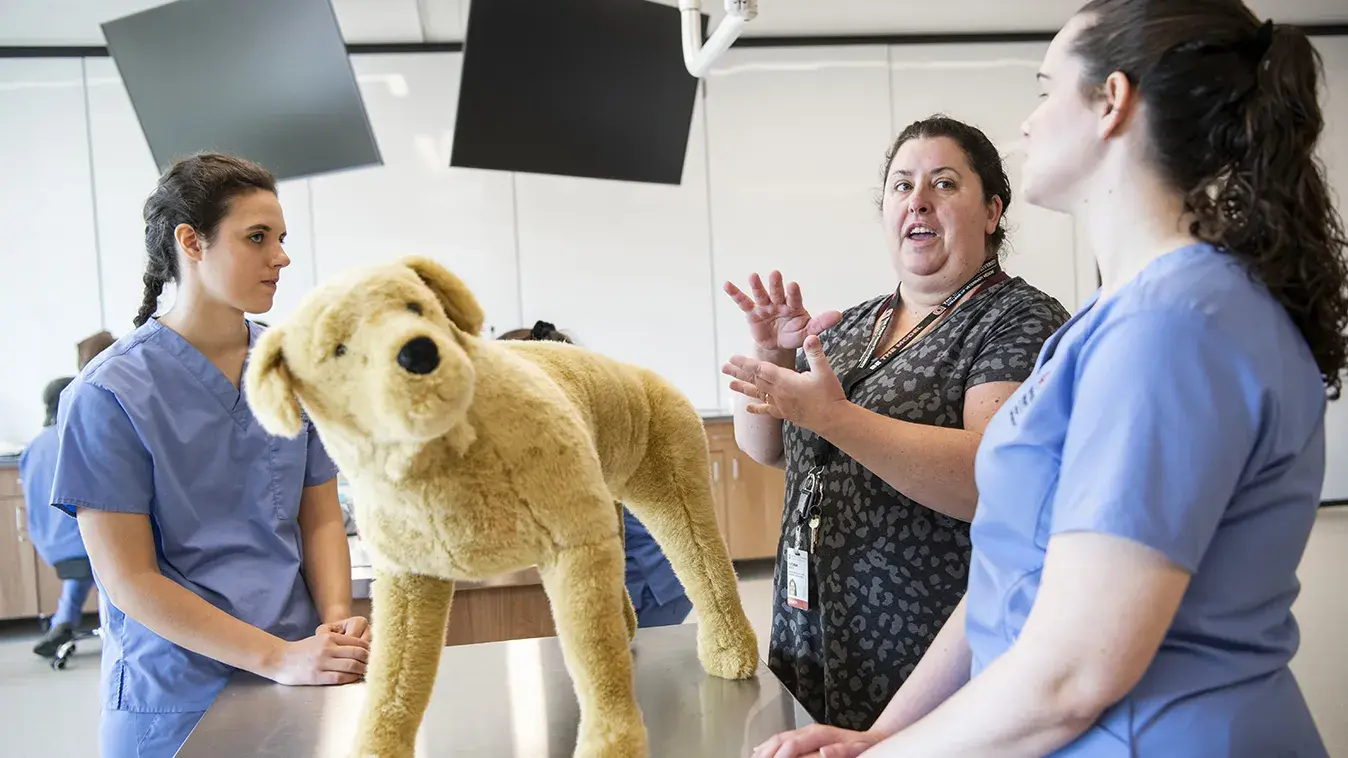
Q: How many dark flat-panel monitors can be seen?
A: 2